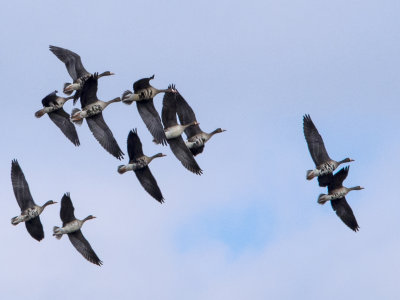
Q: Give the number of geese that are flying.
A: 11